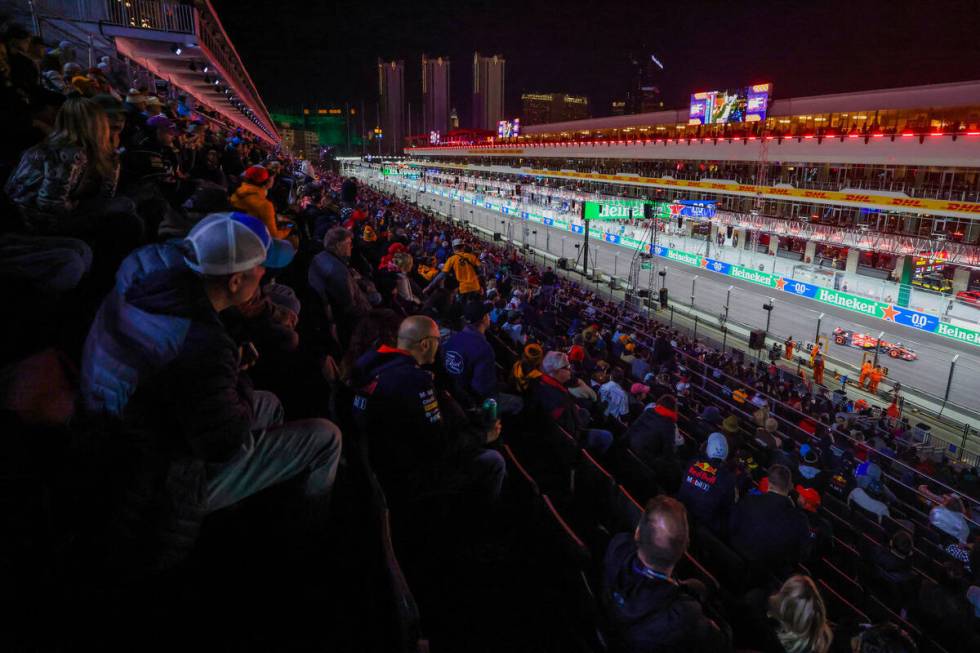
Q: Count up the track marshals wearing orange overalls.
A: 5